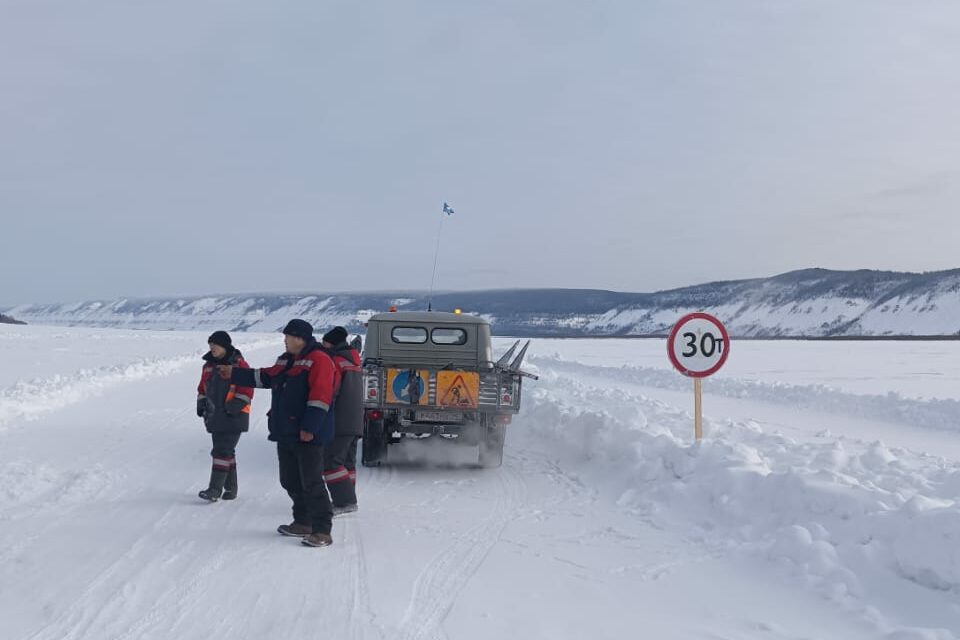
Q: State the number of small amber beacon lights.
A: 2